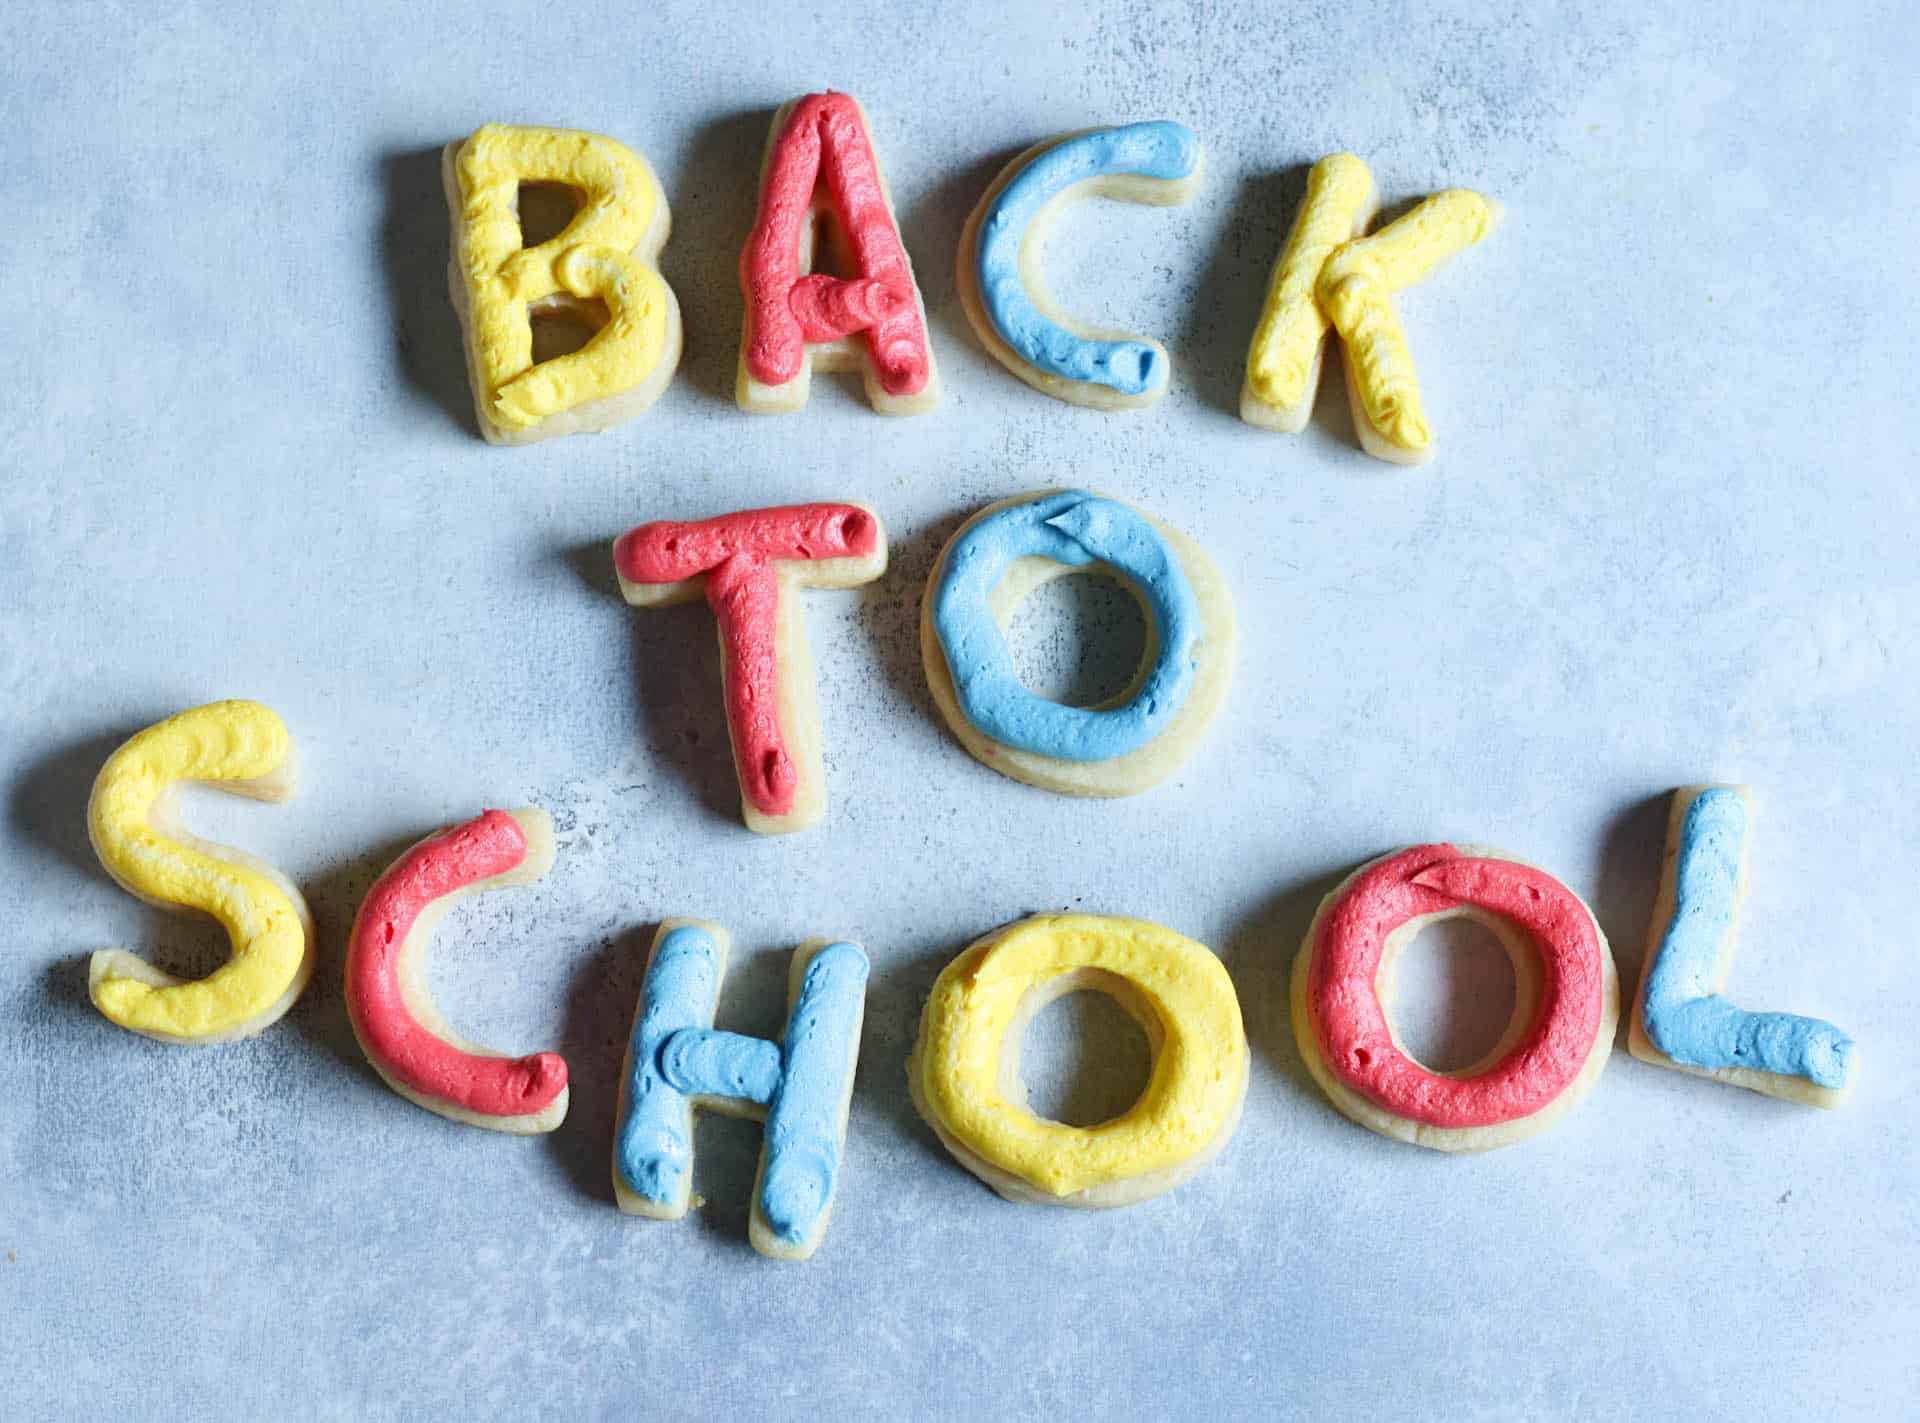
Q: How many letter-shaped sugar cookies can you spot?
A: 12